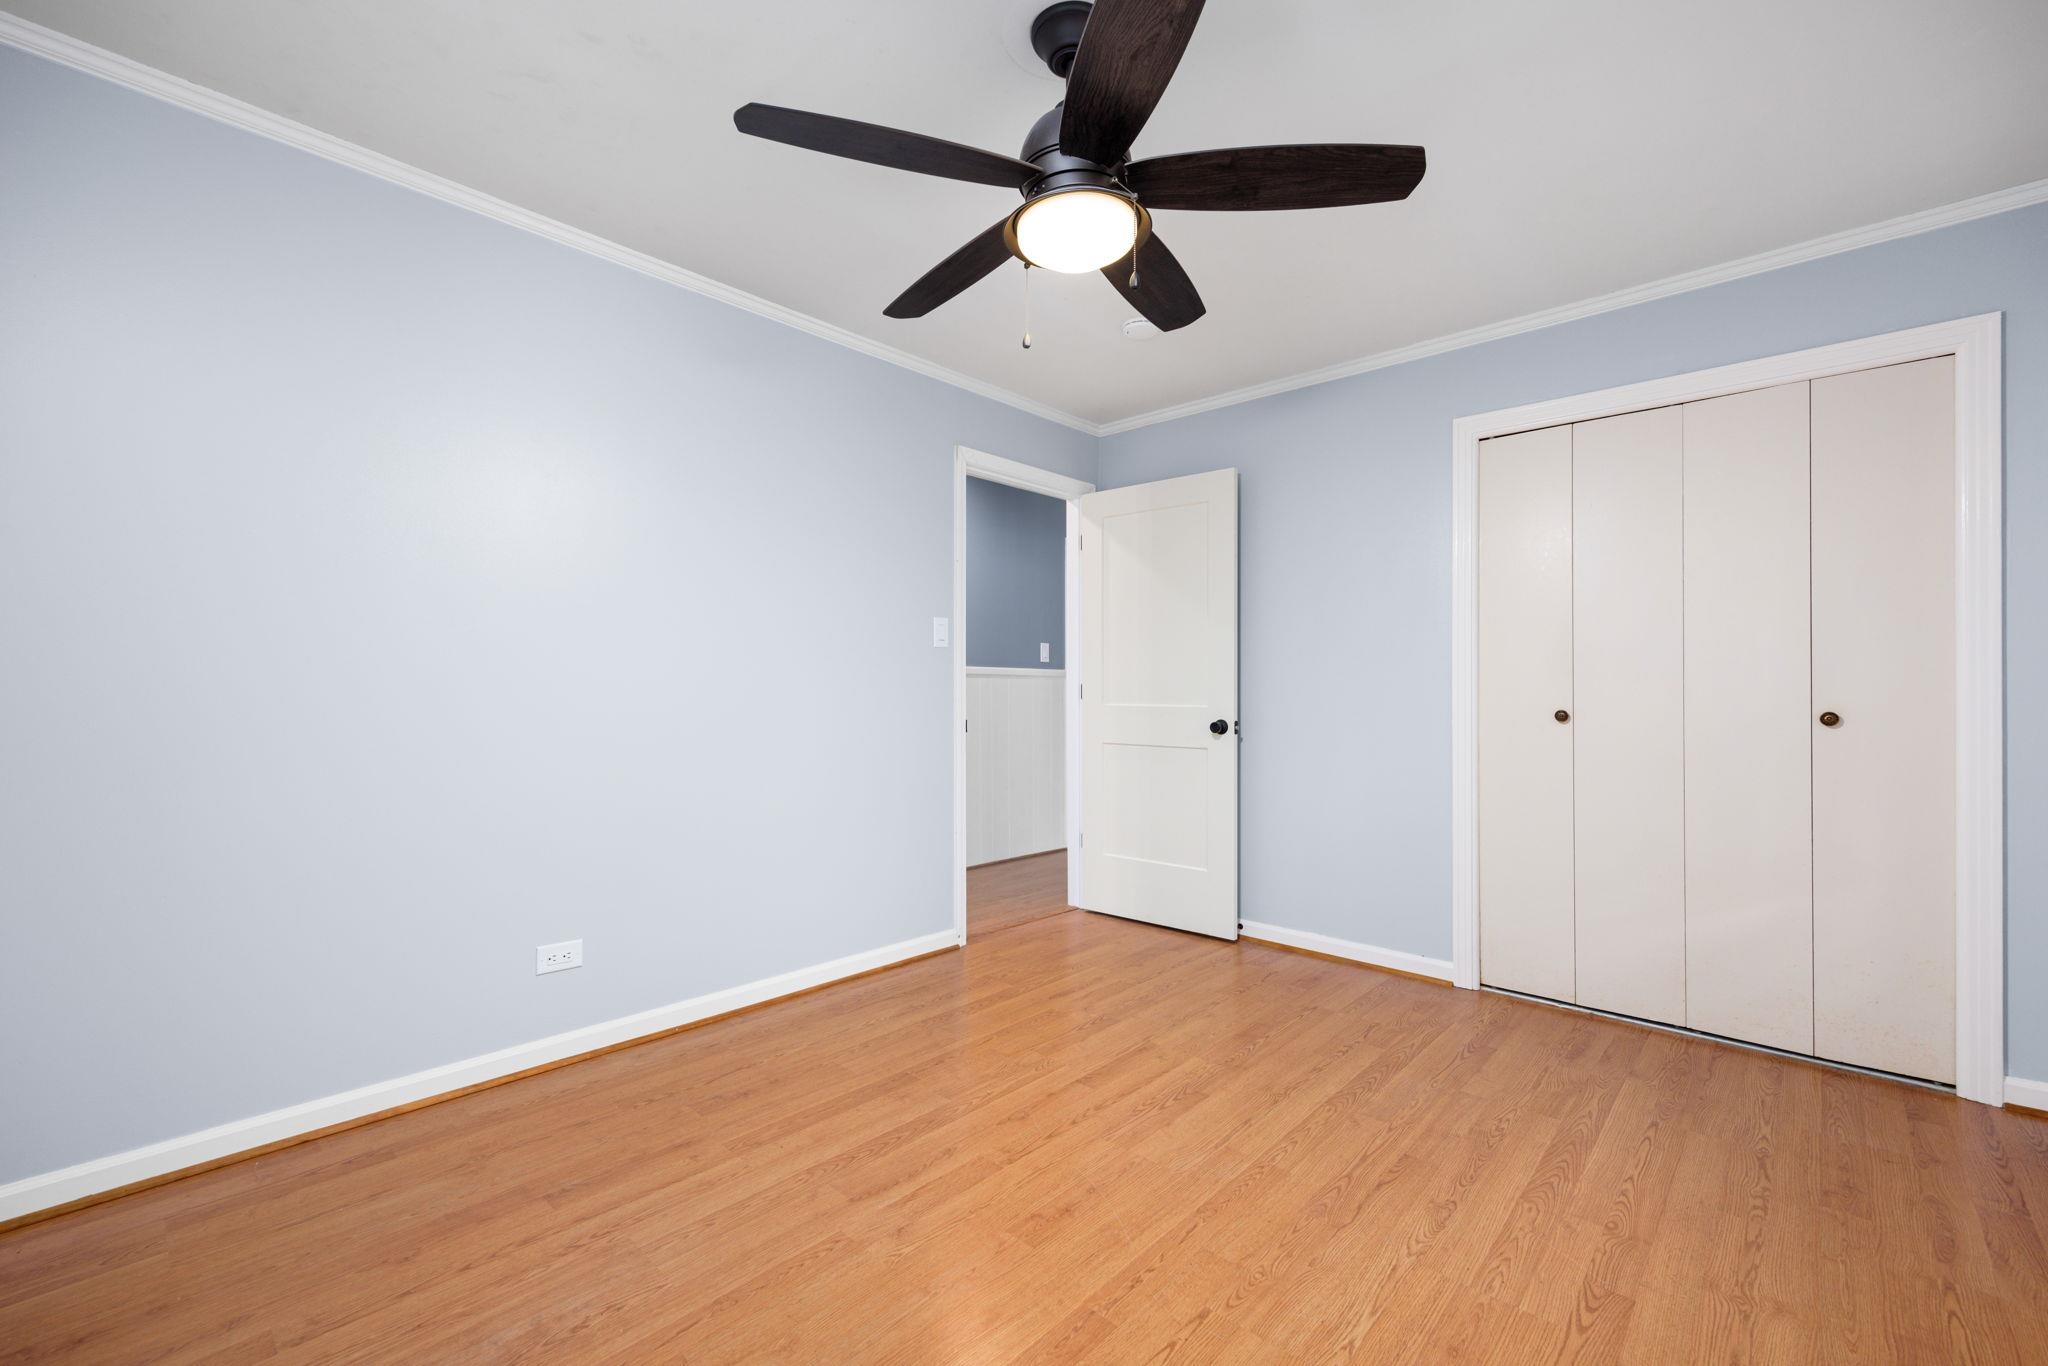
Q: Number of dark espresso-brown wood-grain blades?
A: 5